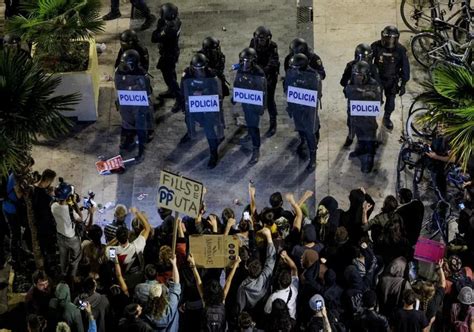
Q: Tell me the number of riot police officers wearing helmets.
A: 12